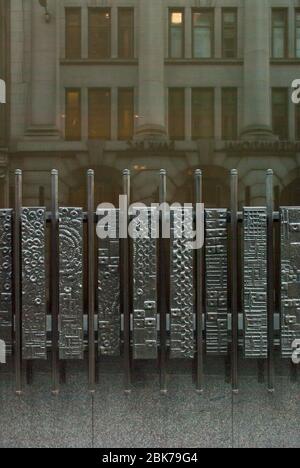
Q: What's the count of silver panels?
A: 9